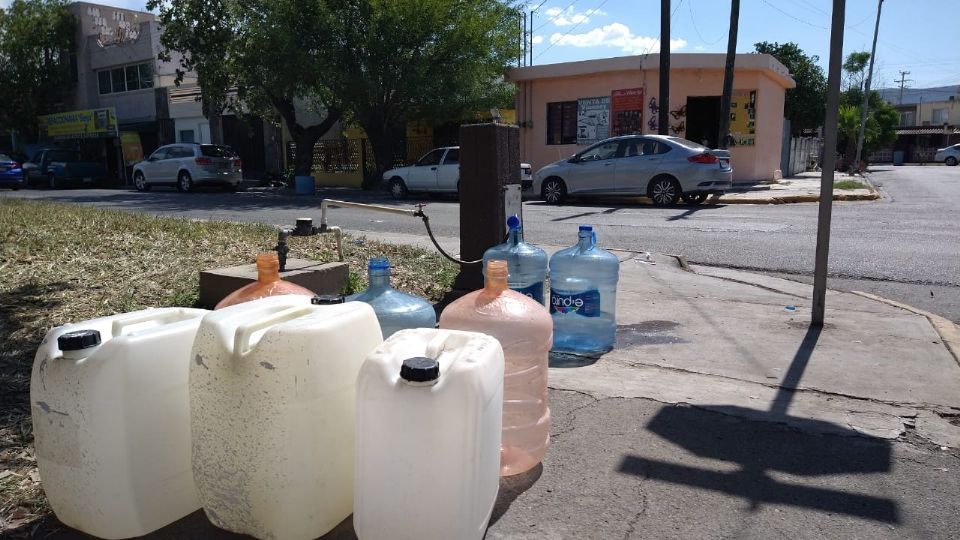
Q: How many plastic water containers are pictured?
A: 8